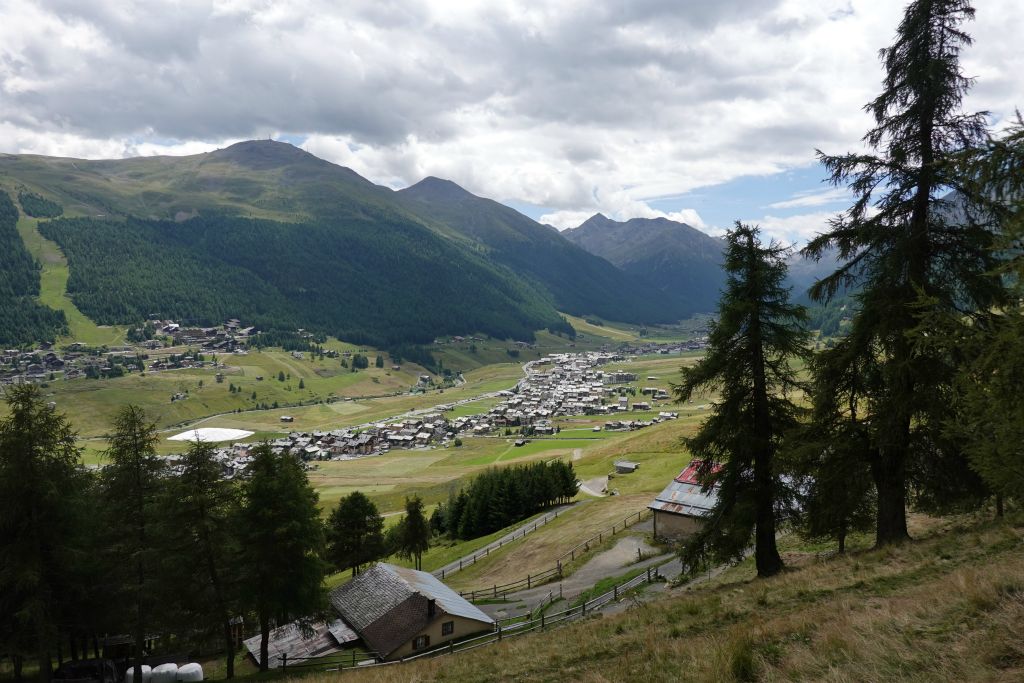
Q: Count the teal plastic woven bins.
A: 0